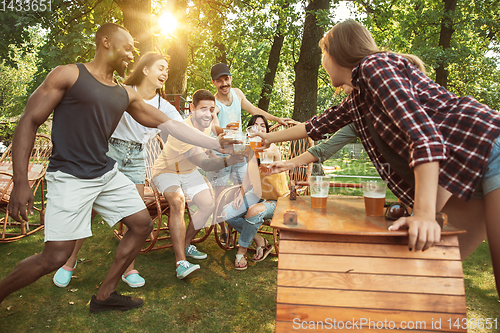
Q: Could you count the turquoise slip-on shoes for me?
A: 2